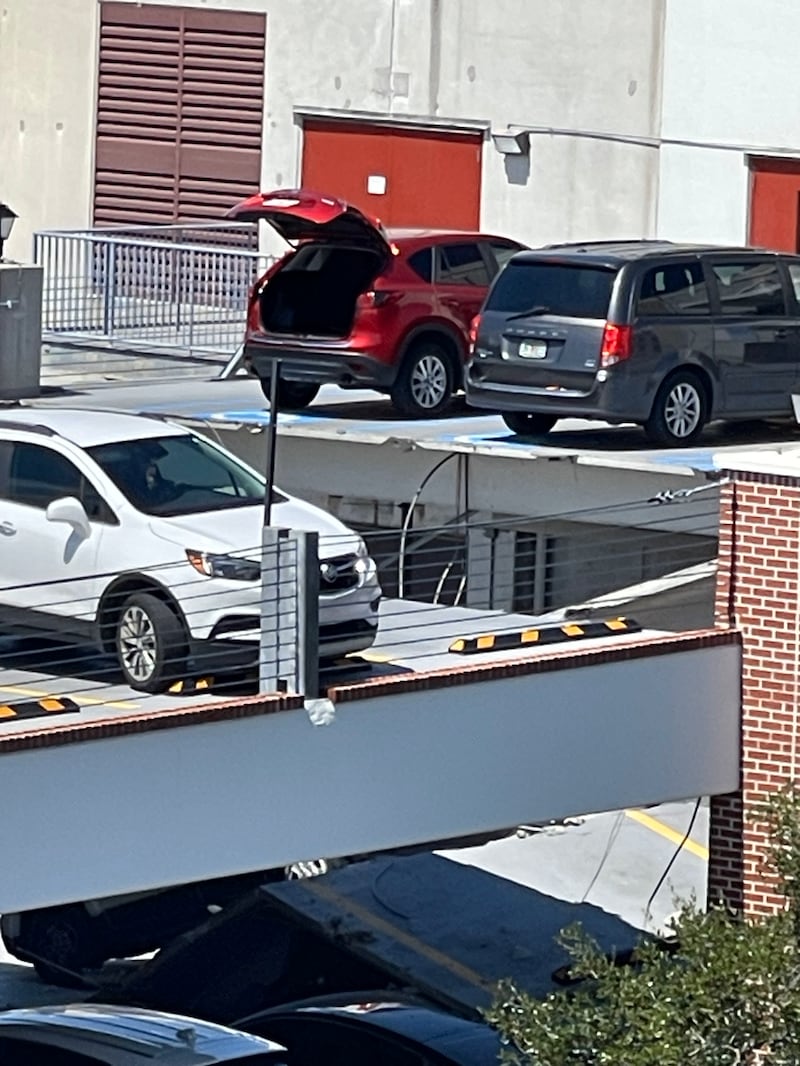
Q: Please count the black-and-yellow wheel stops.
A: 3